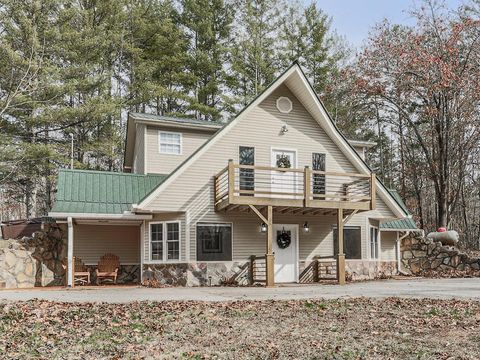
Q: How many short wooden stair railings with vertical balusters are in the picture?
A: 2